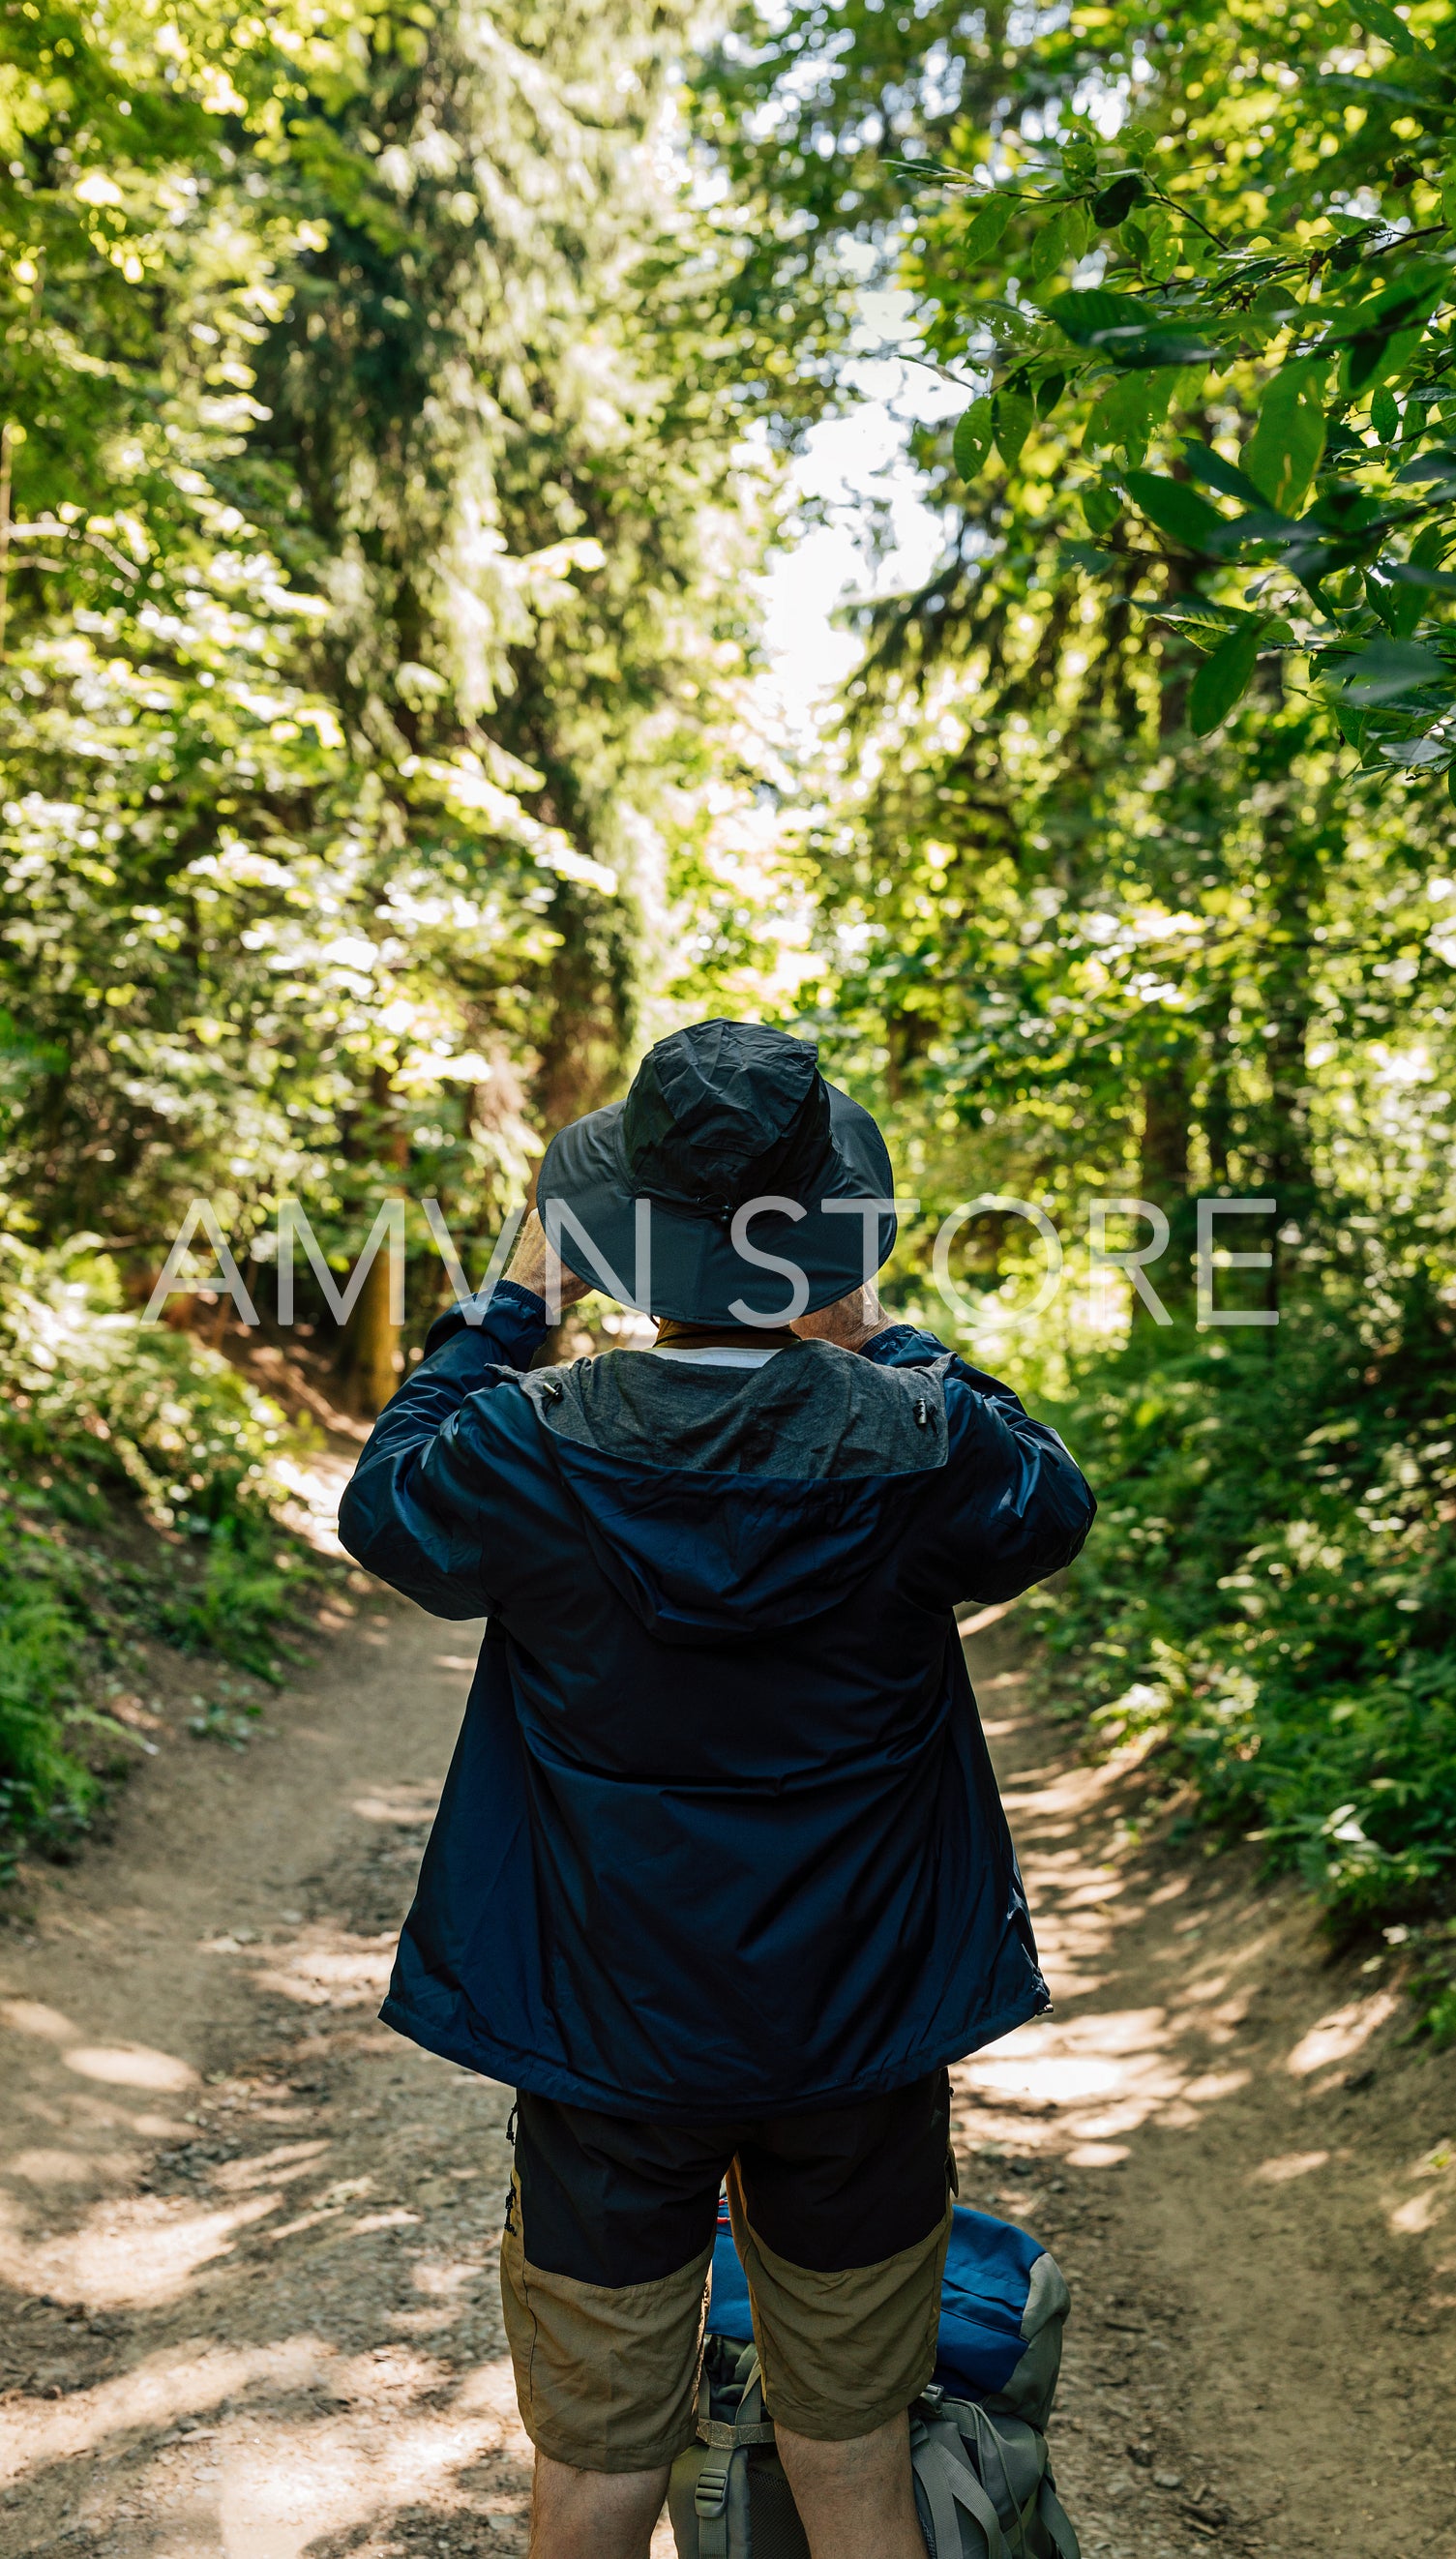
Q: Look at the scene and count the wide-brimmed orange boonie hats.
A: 0